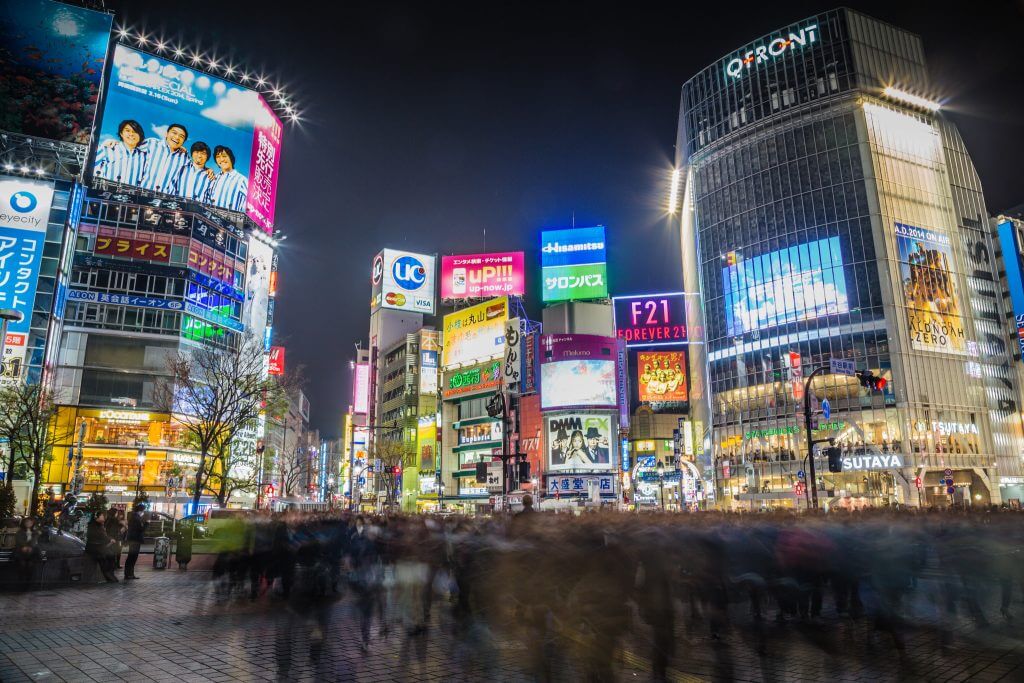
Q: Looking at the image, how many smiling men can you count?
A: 4